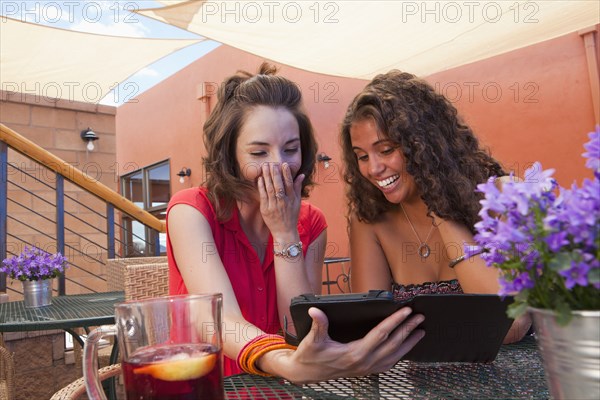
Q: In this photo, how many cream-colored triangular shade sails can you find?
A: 2